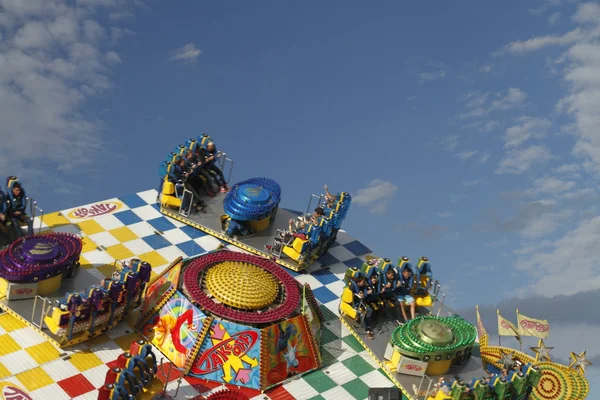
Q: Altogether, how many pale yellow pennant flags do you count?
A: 3